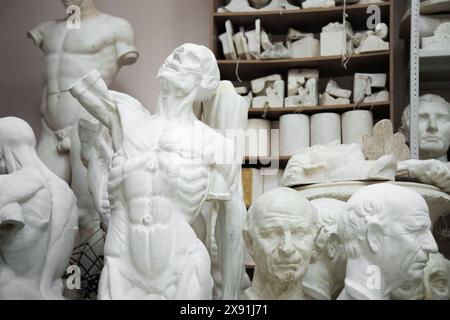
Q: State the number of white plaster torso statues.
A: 3